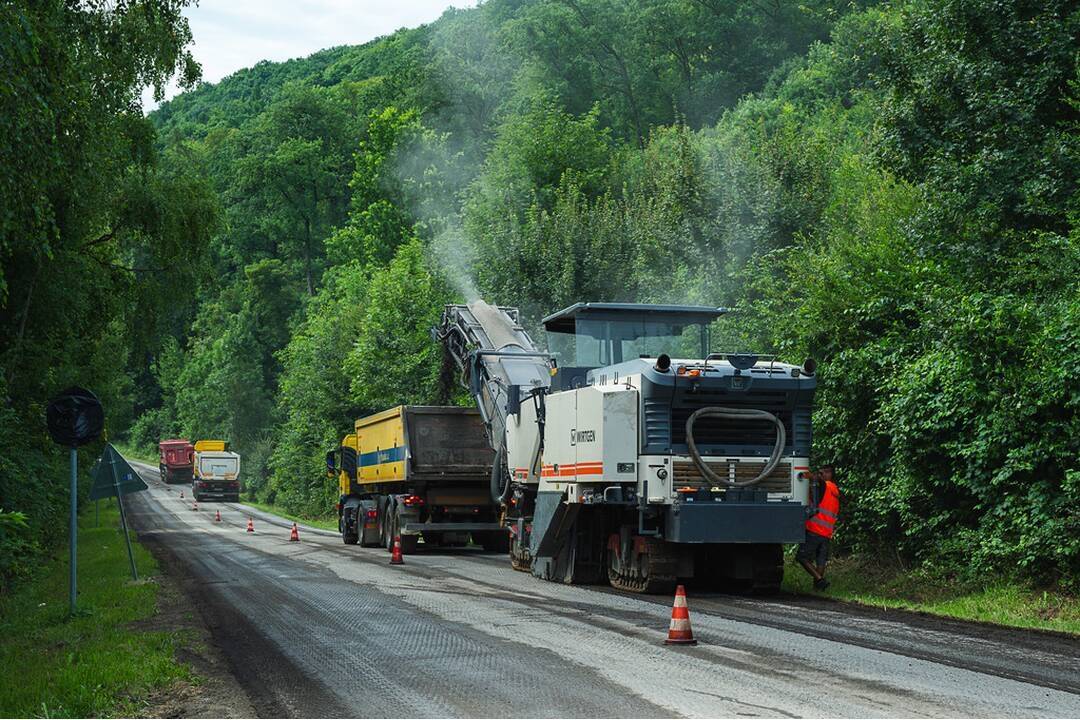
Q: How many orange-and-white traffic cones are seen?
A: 7